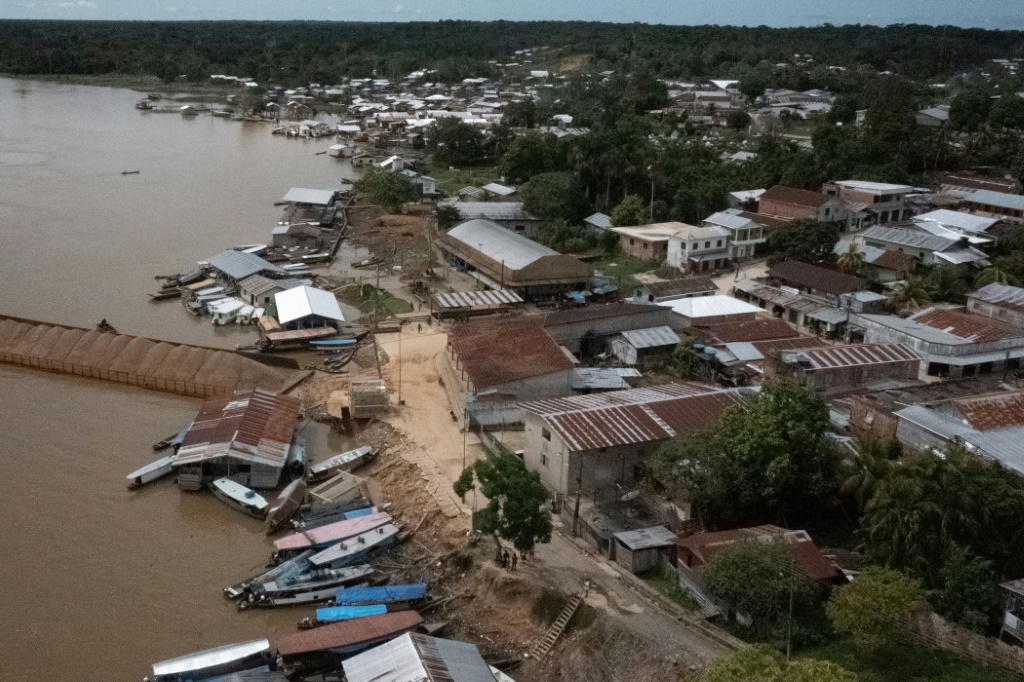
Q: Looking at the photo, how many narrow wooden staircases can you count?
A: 1